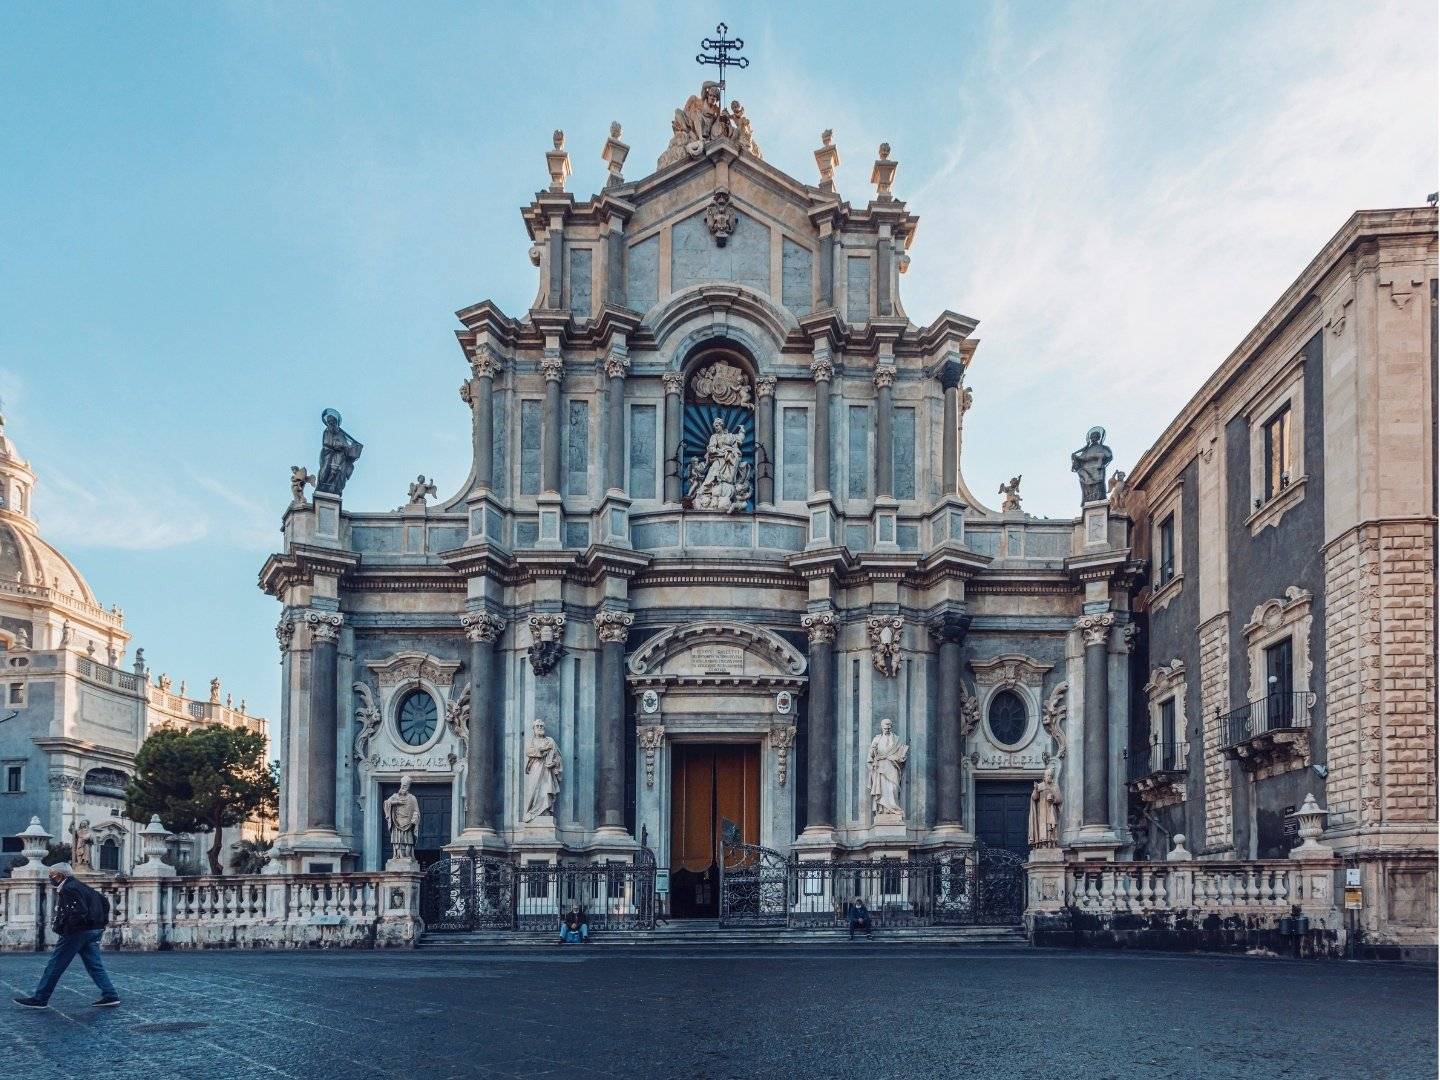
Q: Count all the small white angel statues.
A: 4